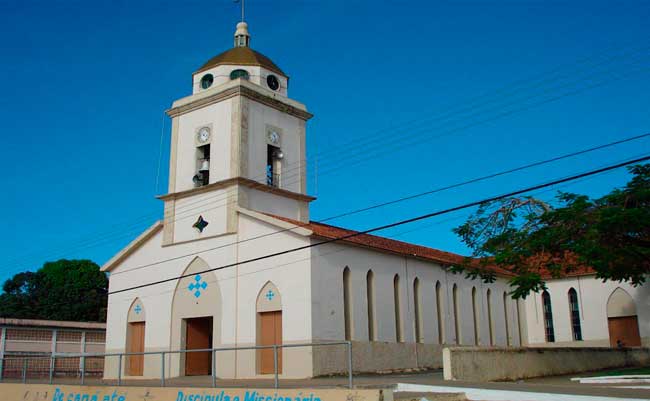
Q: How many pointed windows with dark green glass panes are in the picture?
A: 2